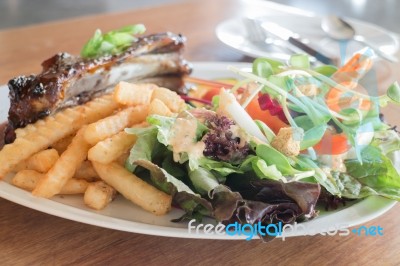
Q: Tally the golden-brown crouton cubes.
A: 2